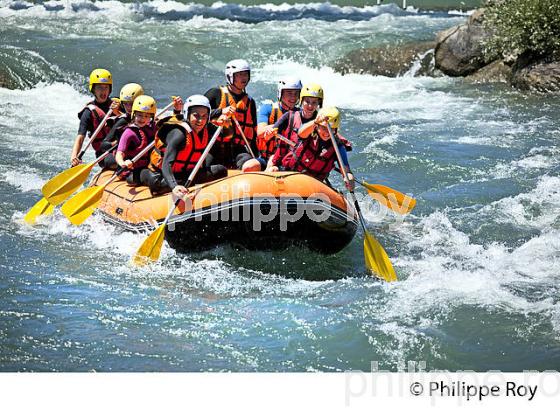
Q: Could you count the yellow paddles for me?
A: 6